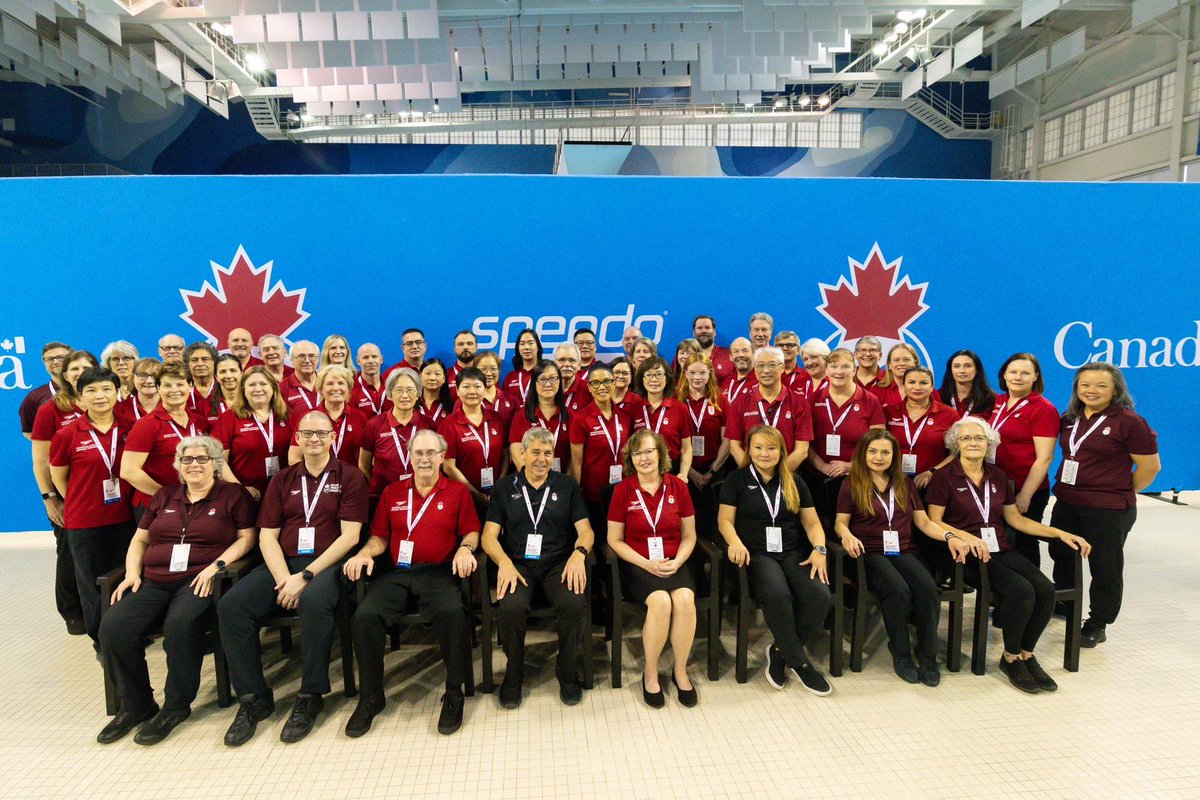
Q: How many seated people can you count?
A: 8